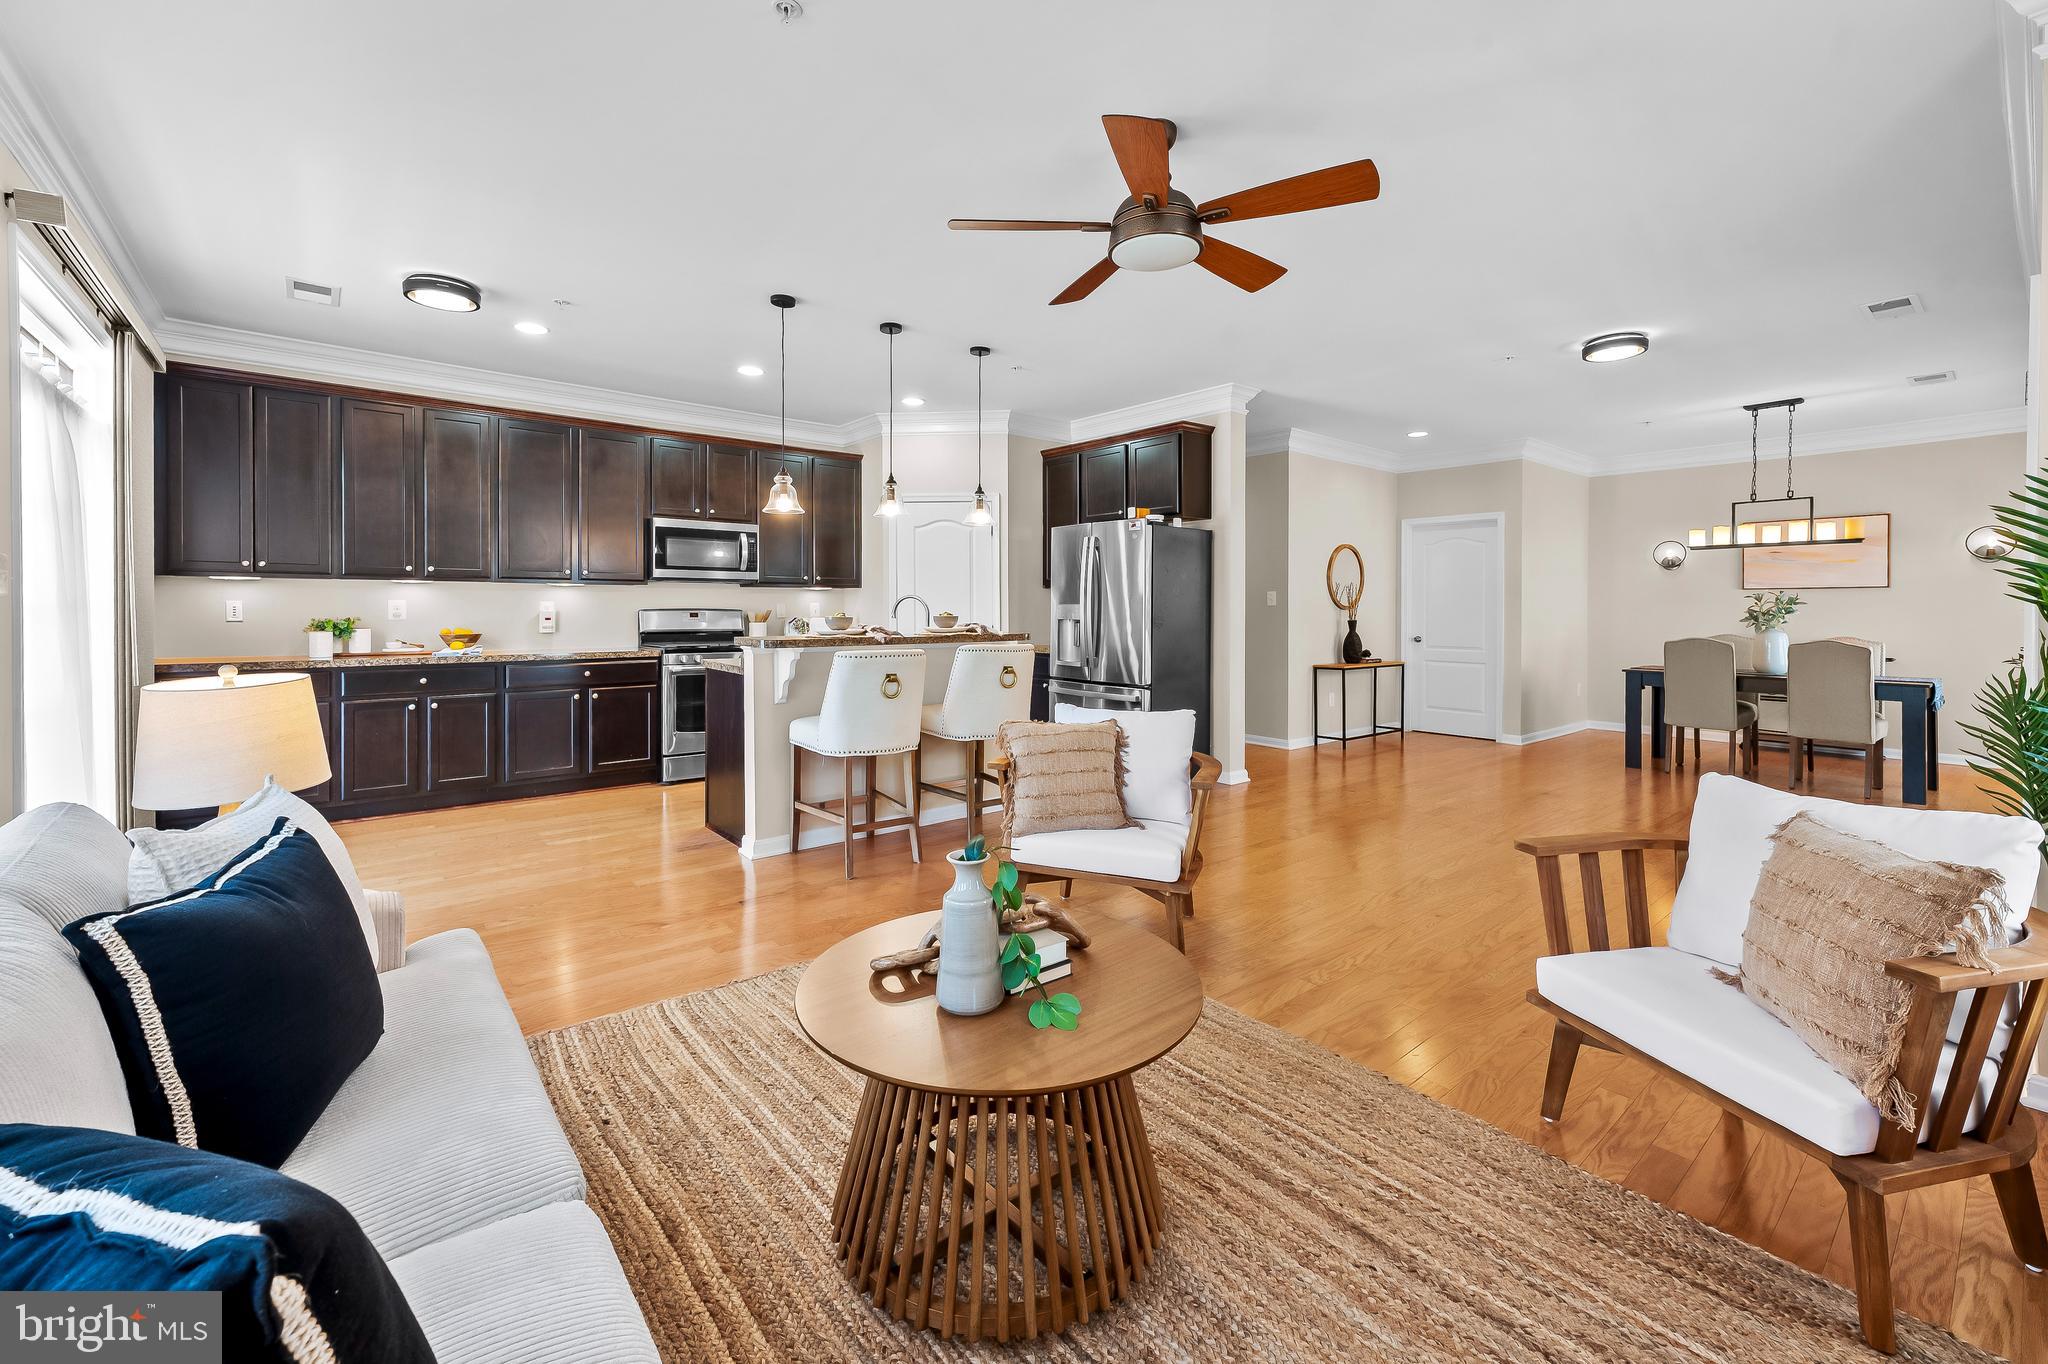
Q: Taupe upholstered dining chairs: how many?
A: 4